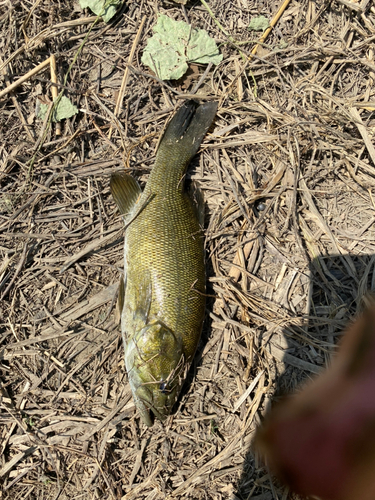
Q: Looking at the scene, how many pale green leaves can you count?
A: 4